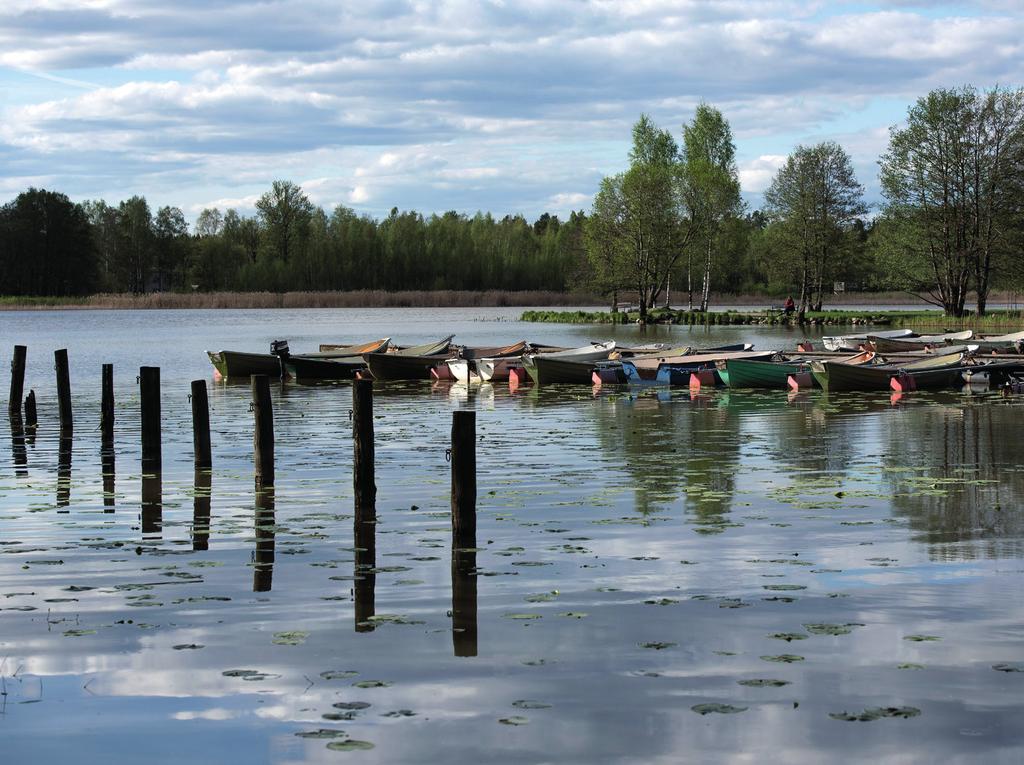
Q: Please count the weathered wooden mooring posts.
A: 9